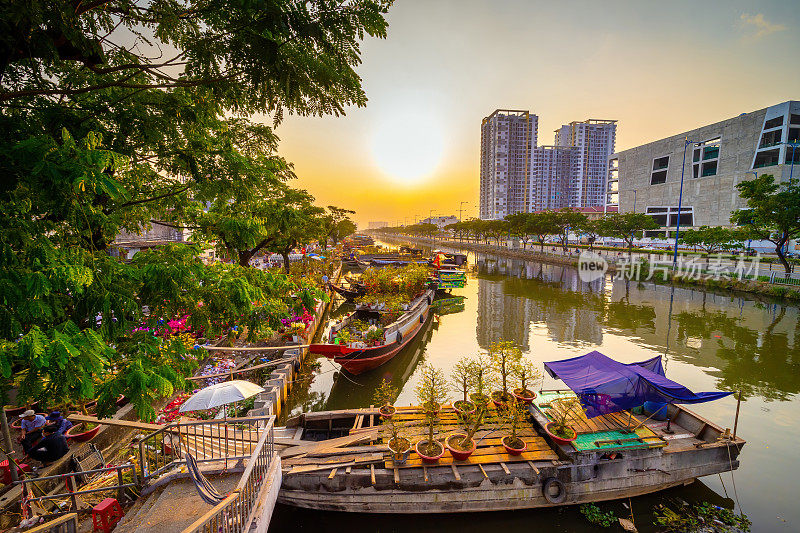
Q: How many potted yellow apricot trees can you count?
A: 11